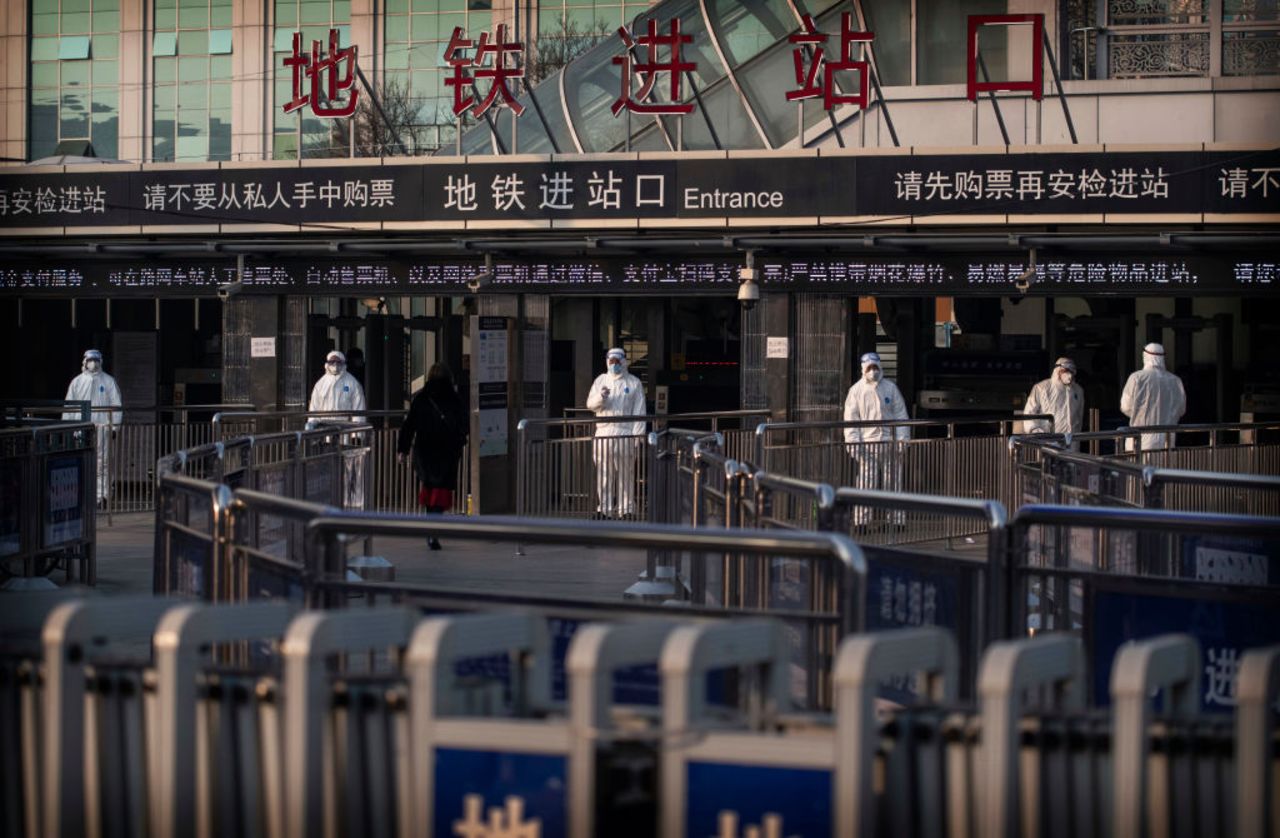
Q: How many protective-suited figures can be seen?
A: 6